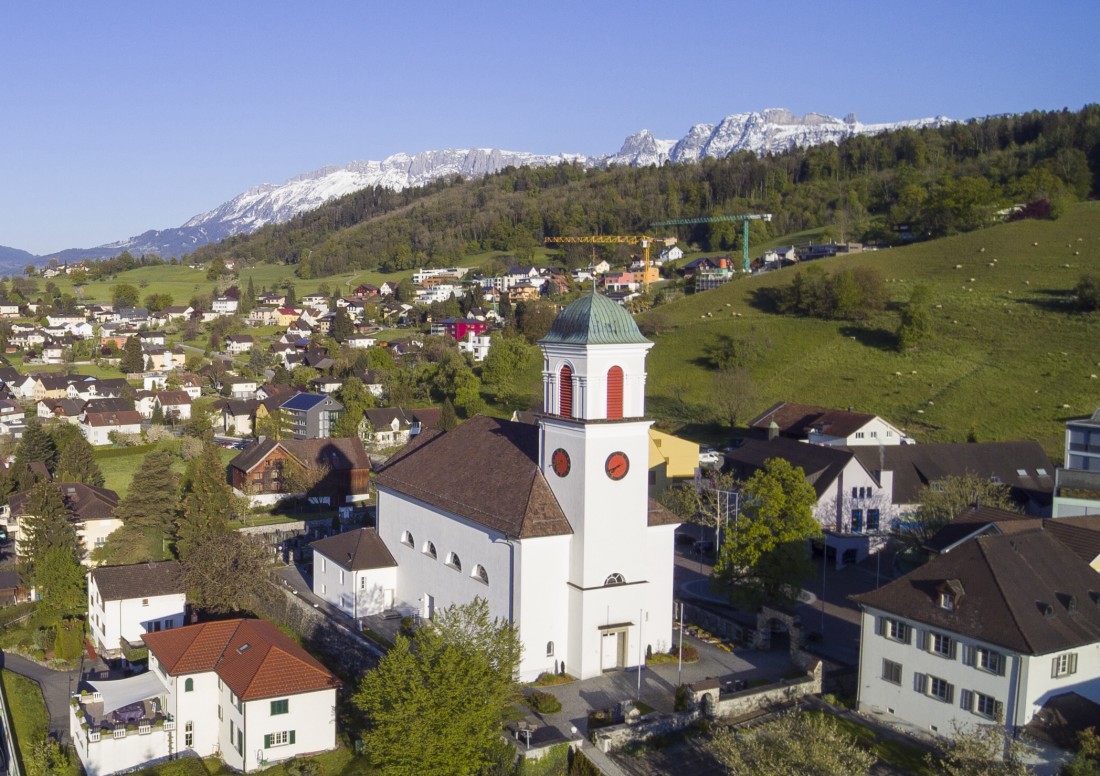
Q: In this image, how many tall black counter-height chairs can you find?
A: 0